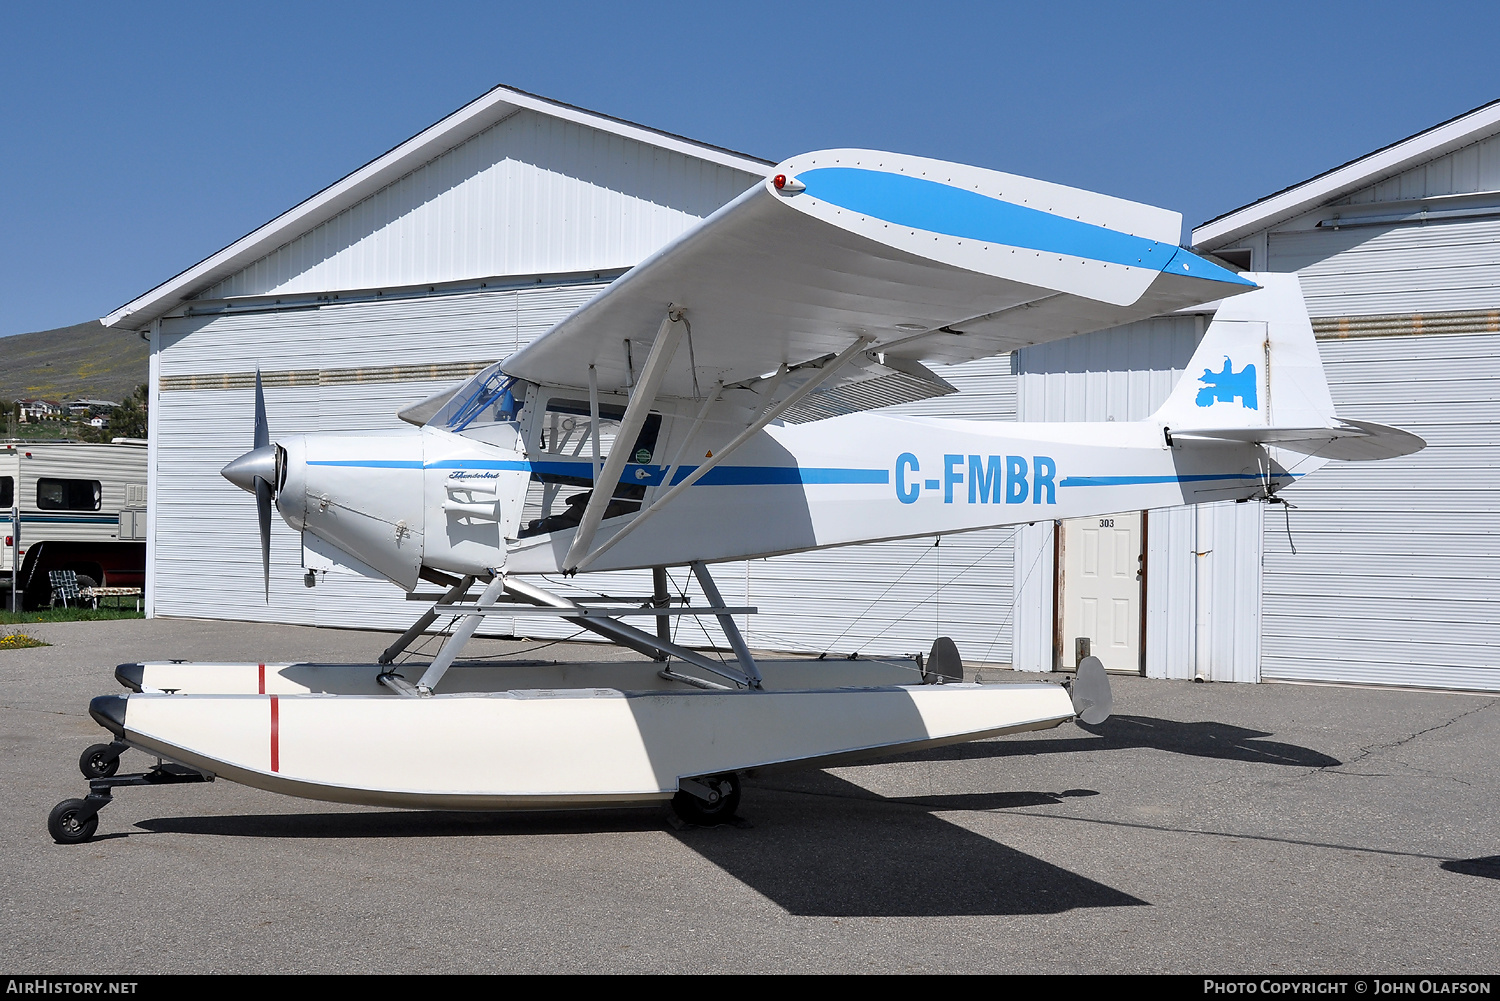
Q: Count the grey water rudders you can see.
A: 2